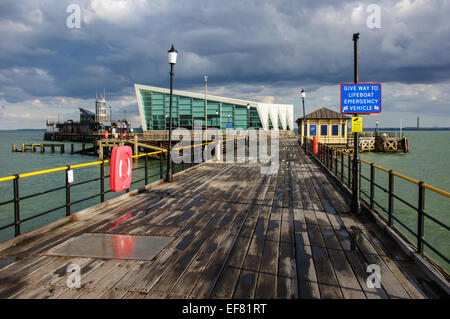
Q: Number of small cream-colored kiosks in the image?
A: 1